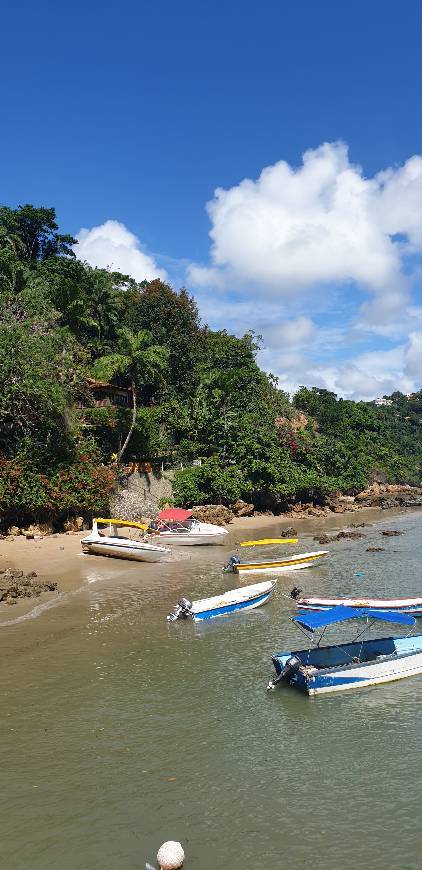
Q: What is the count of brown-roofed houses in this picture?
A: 1